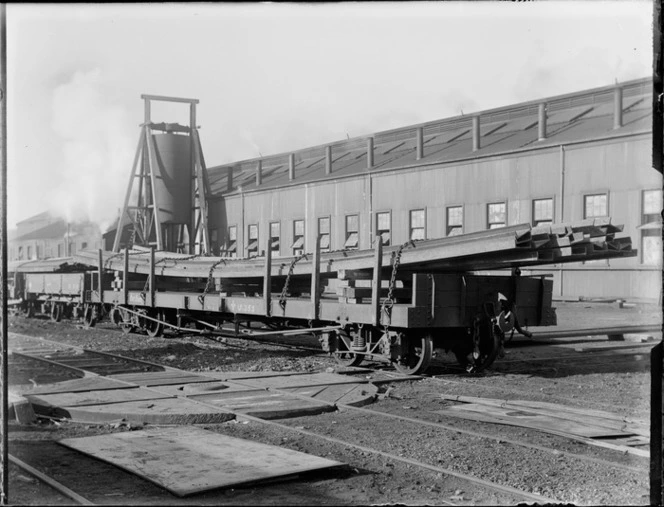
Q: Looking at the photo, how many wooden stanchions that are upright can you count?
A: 6